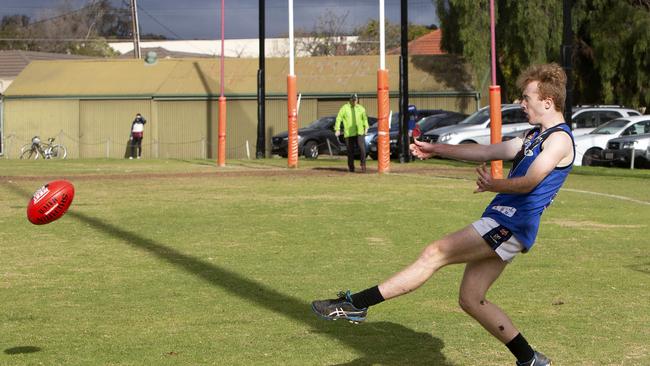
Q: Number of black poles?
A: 3